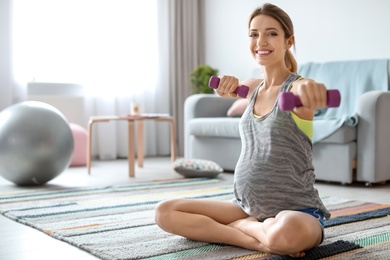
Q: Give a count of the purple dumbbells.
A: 2